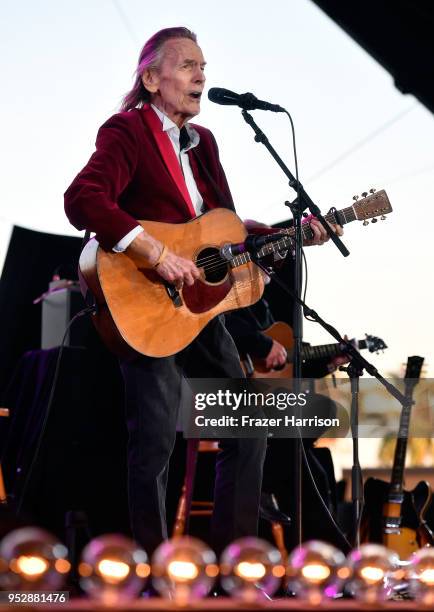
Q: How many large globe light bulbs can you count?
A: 7